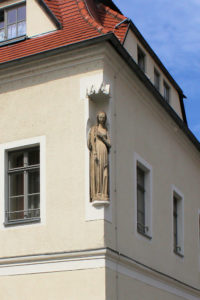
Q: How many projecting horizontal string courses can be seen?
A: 1